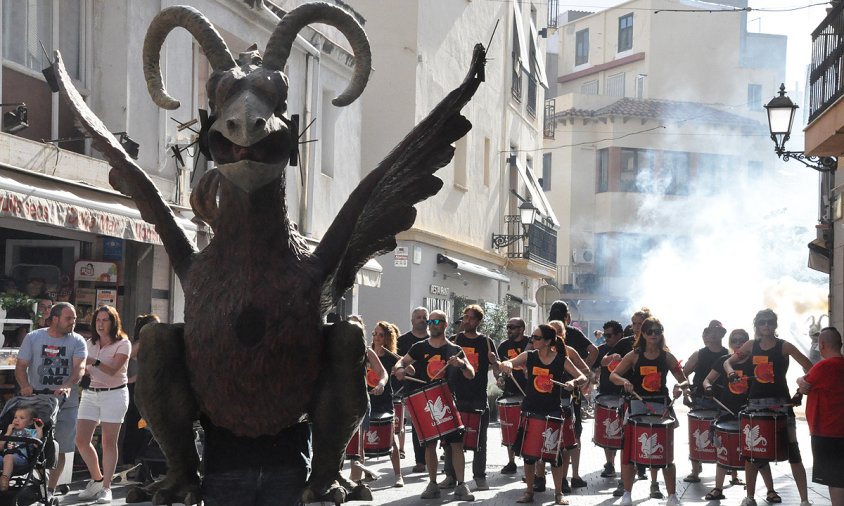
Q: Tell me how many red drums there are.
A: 13